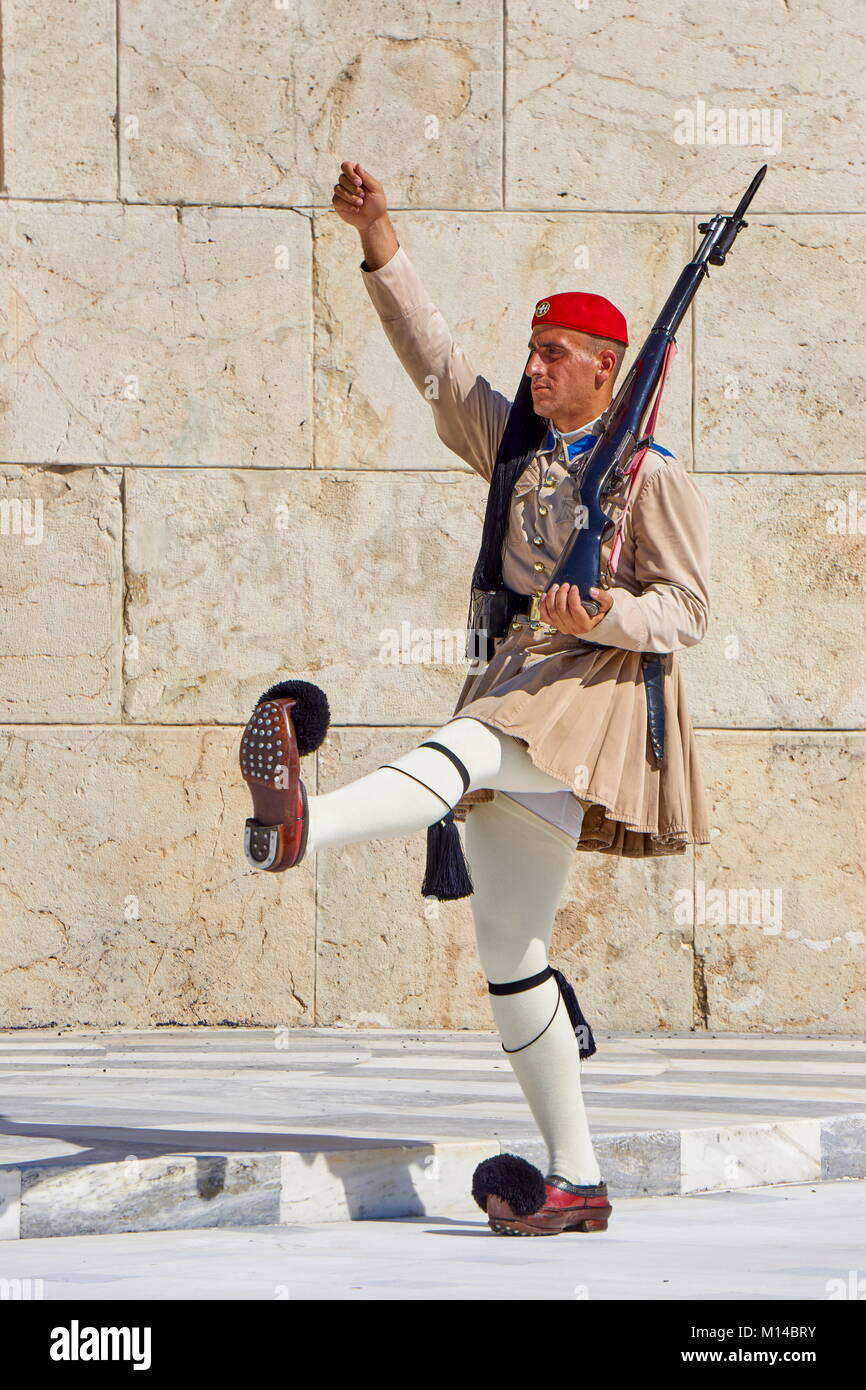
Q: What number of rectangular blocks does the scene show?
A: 12